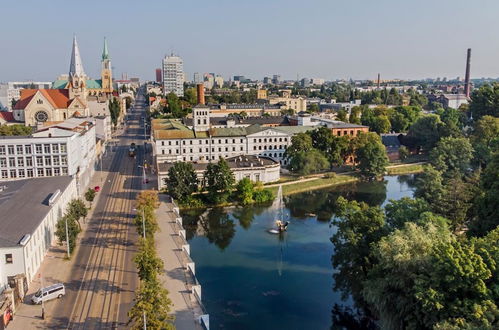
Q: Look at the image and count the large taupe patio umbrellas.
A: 0